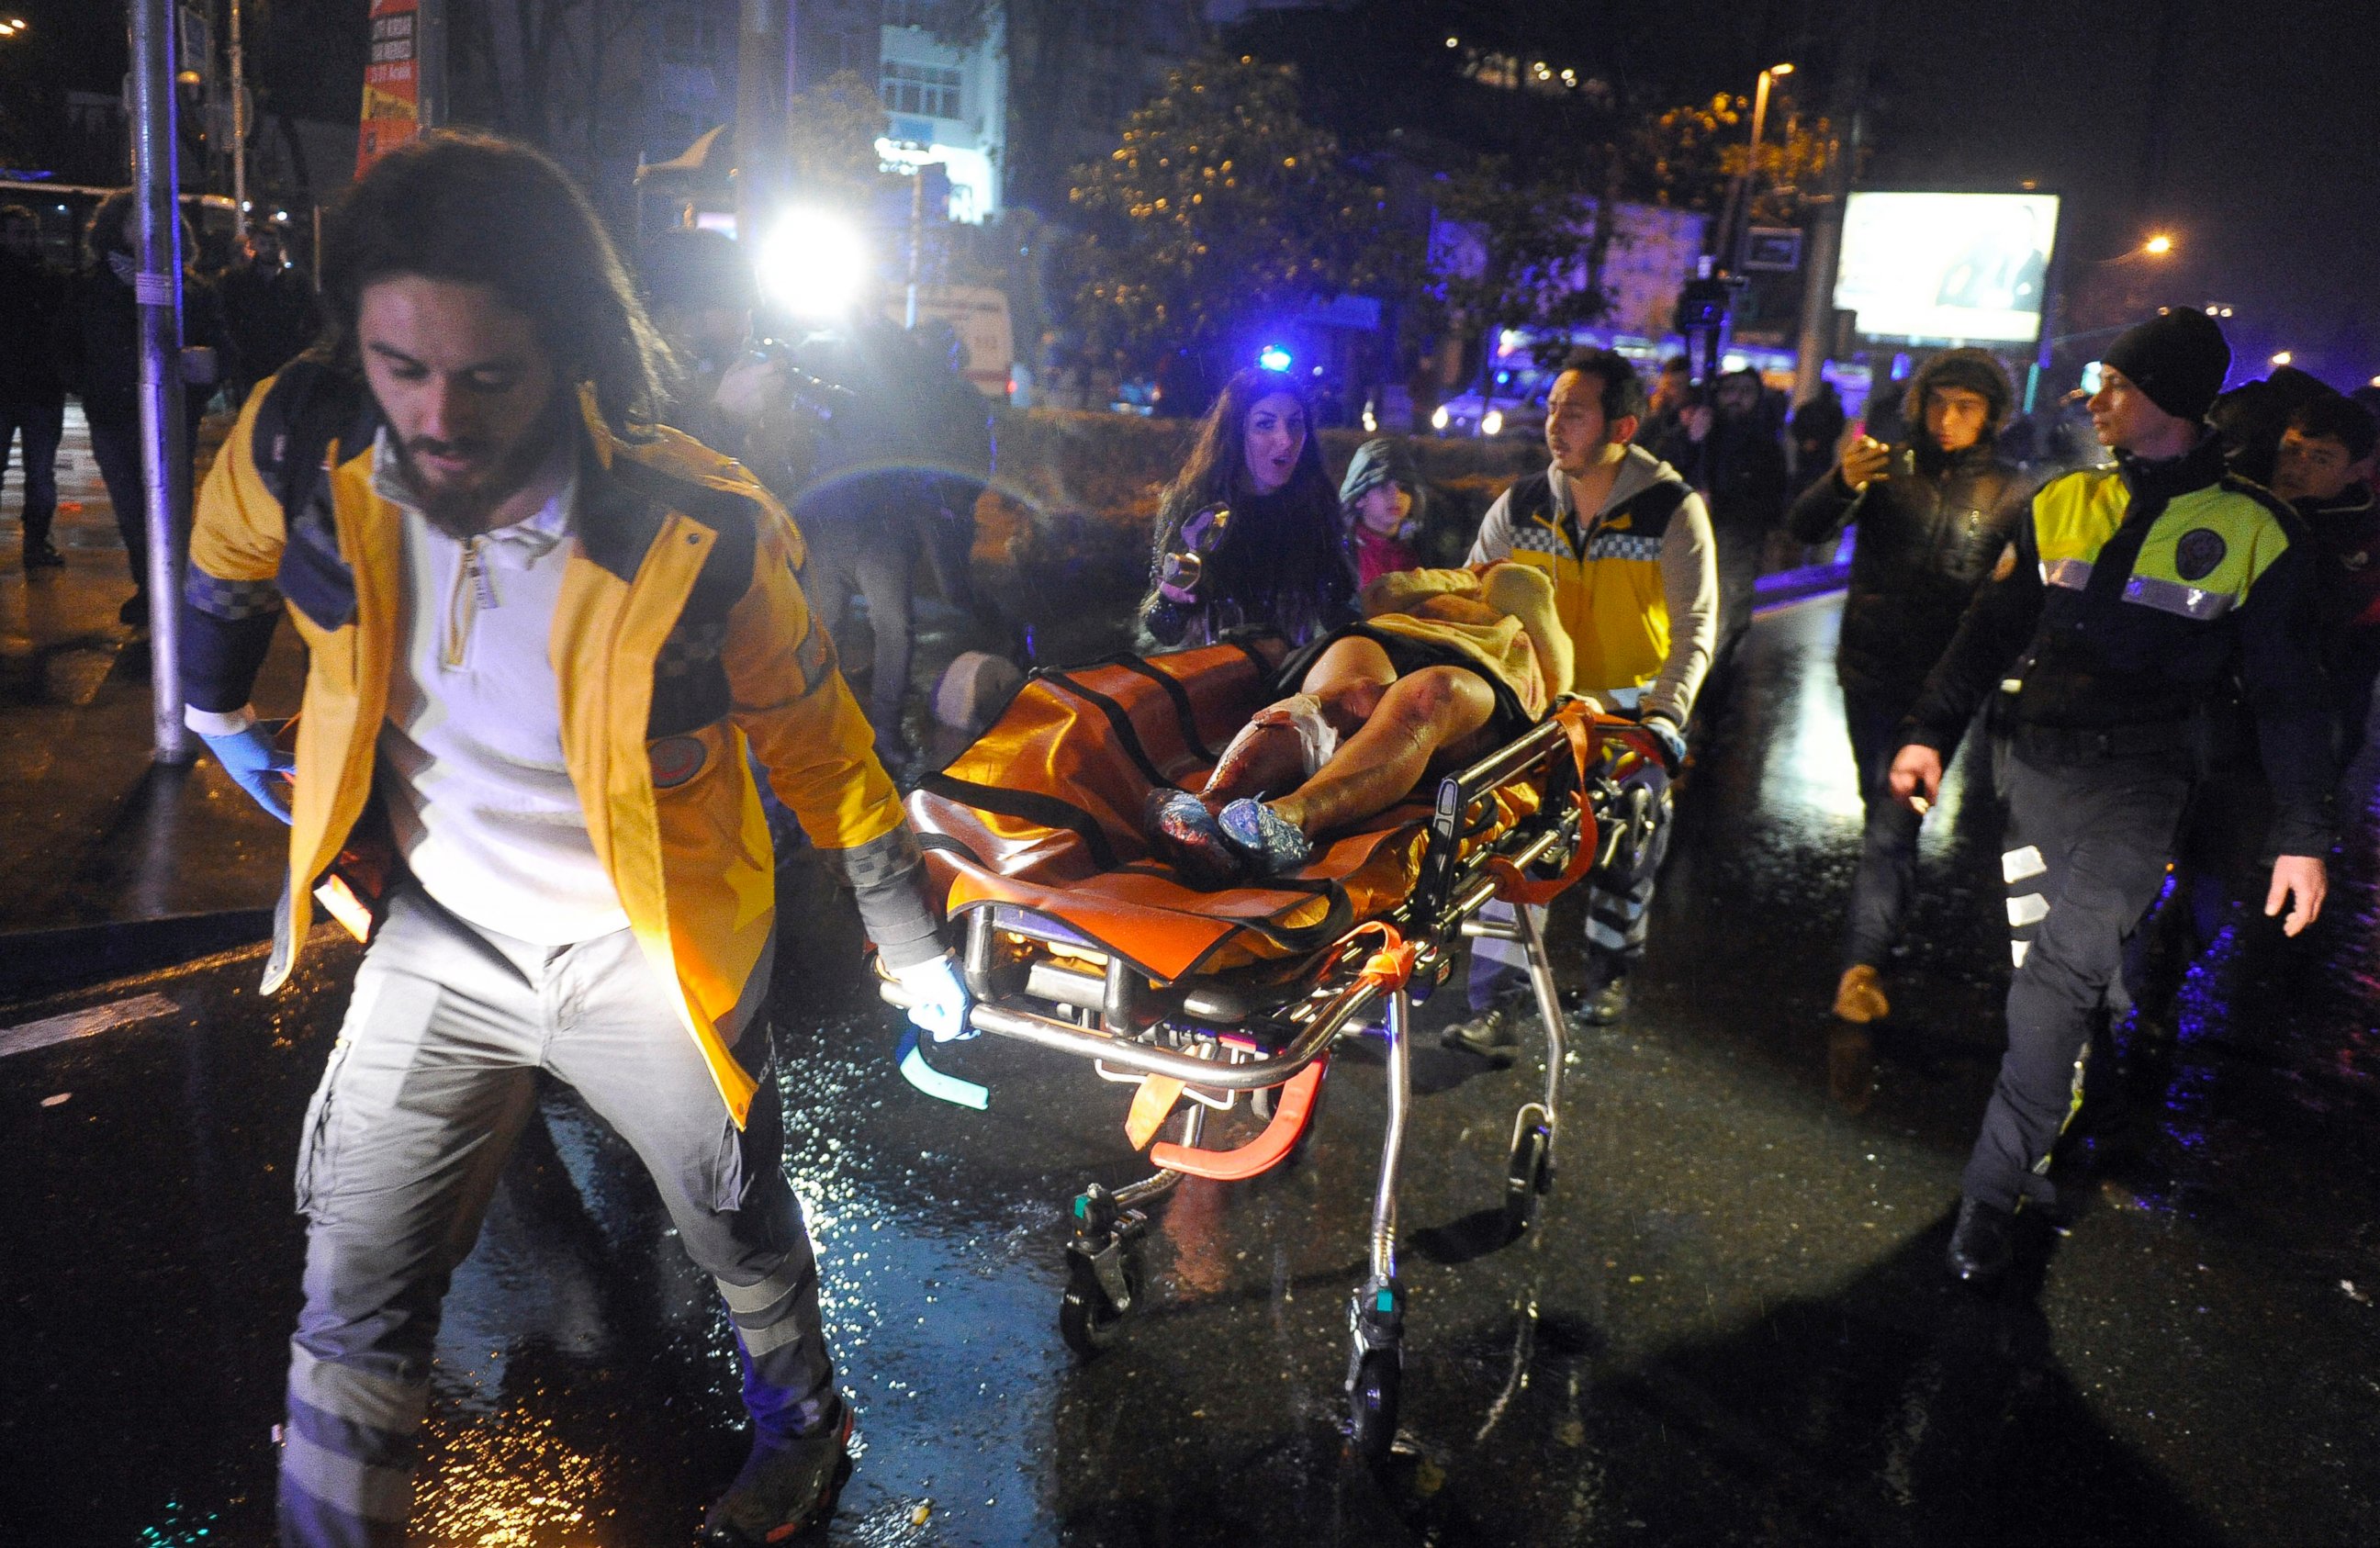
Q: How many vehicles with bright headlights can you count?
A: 1